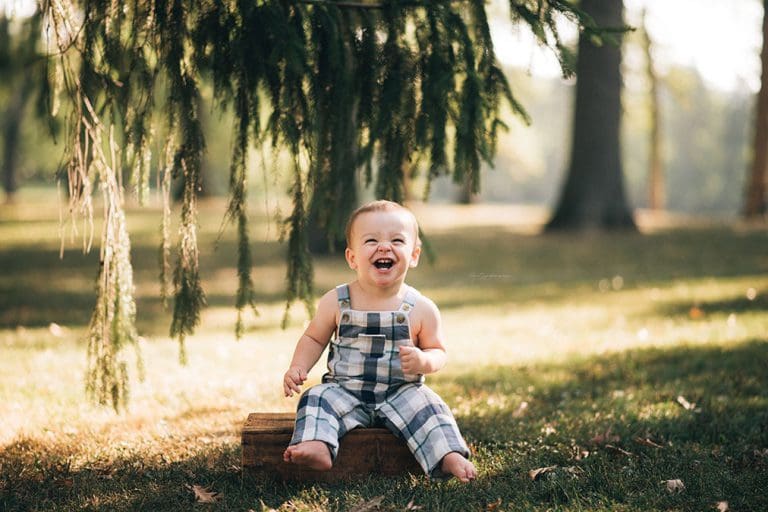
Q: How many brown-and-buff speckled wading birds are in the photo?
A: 0